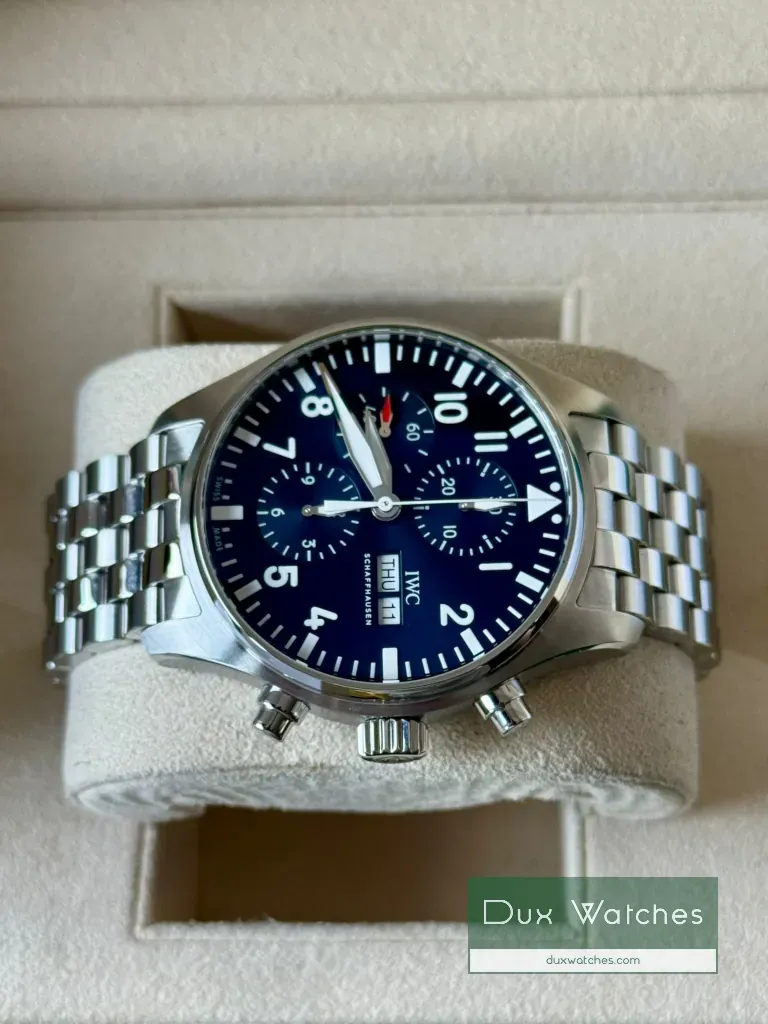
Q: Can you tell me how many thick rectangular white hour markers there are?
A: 11